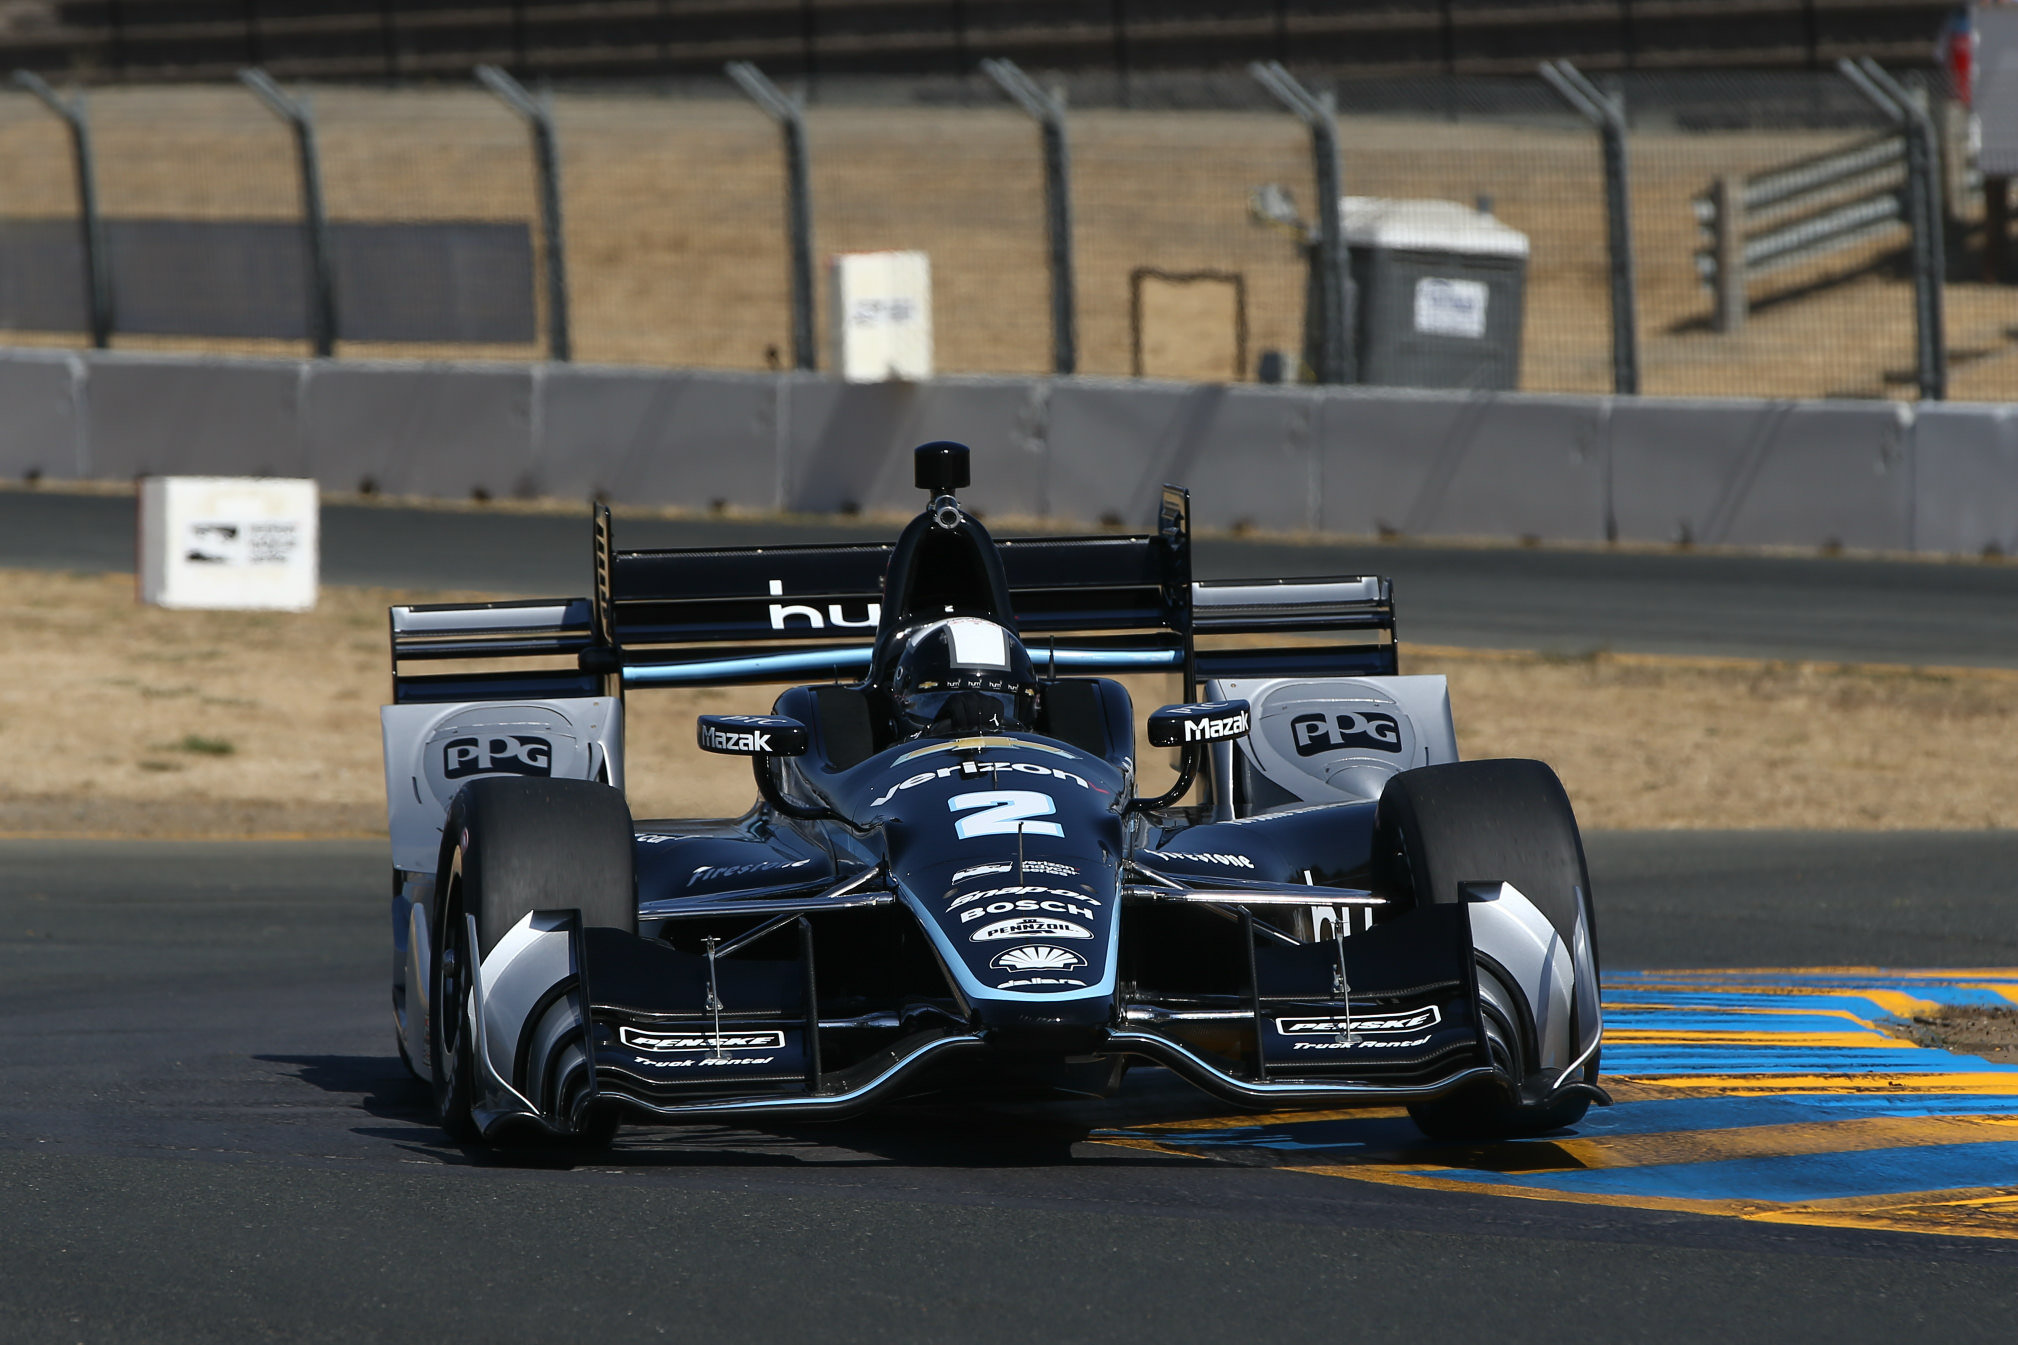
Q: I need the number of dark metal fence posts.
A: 8